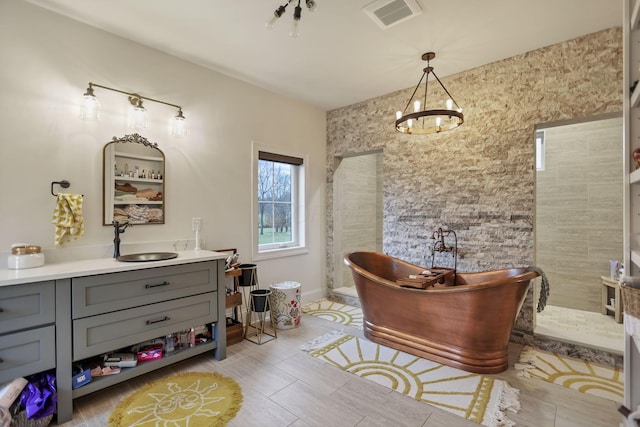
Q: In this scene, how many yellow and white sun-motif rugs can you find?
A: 4